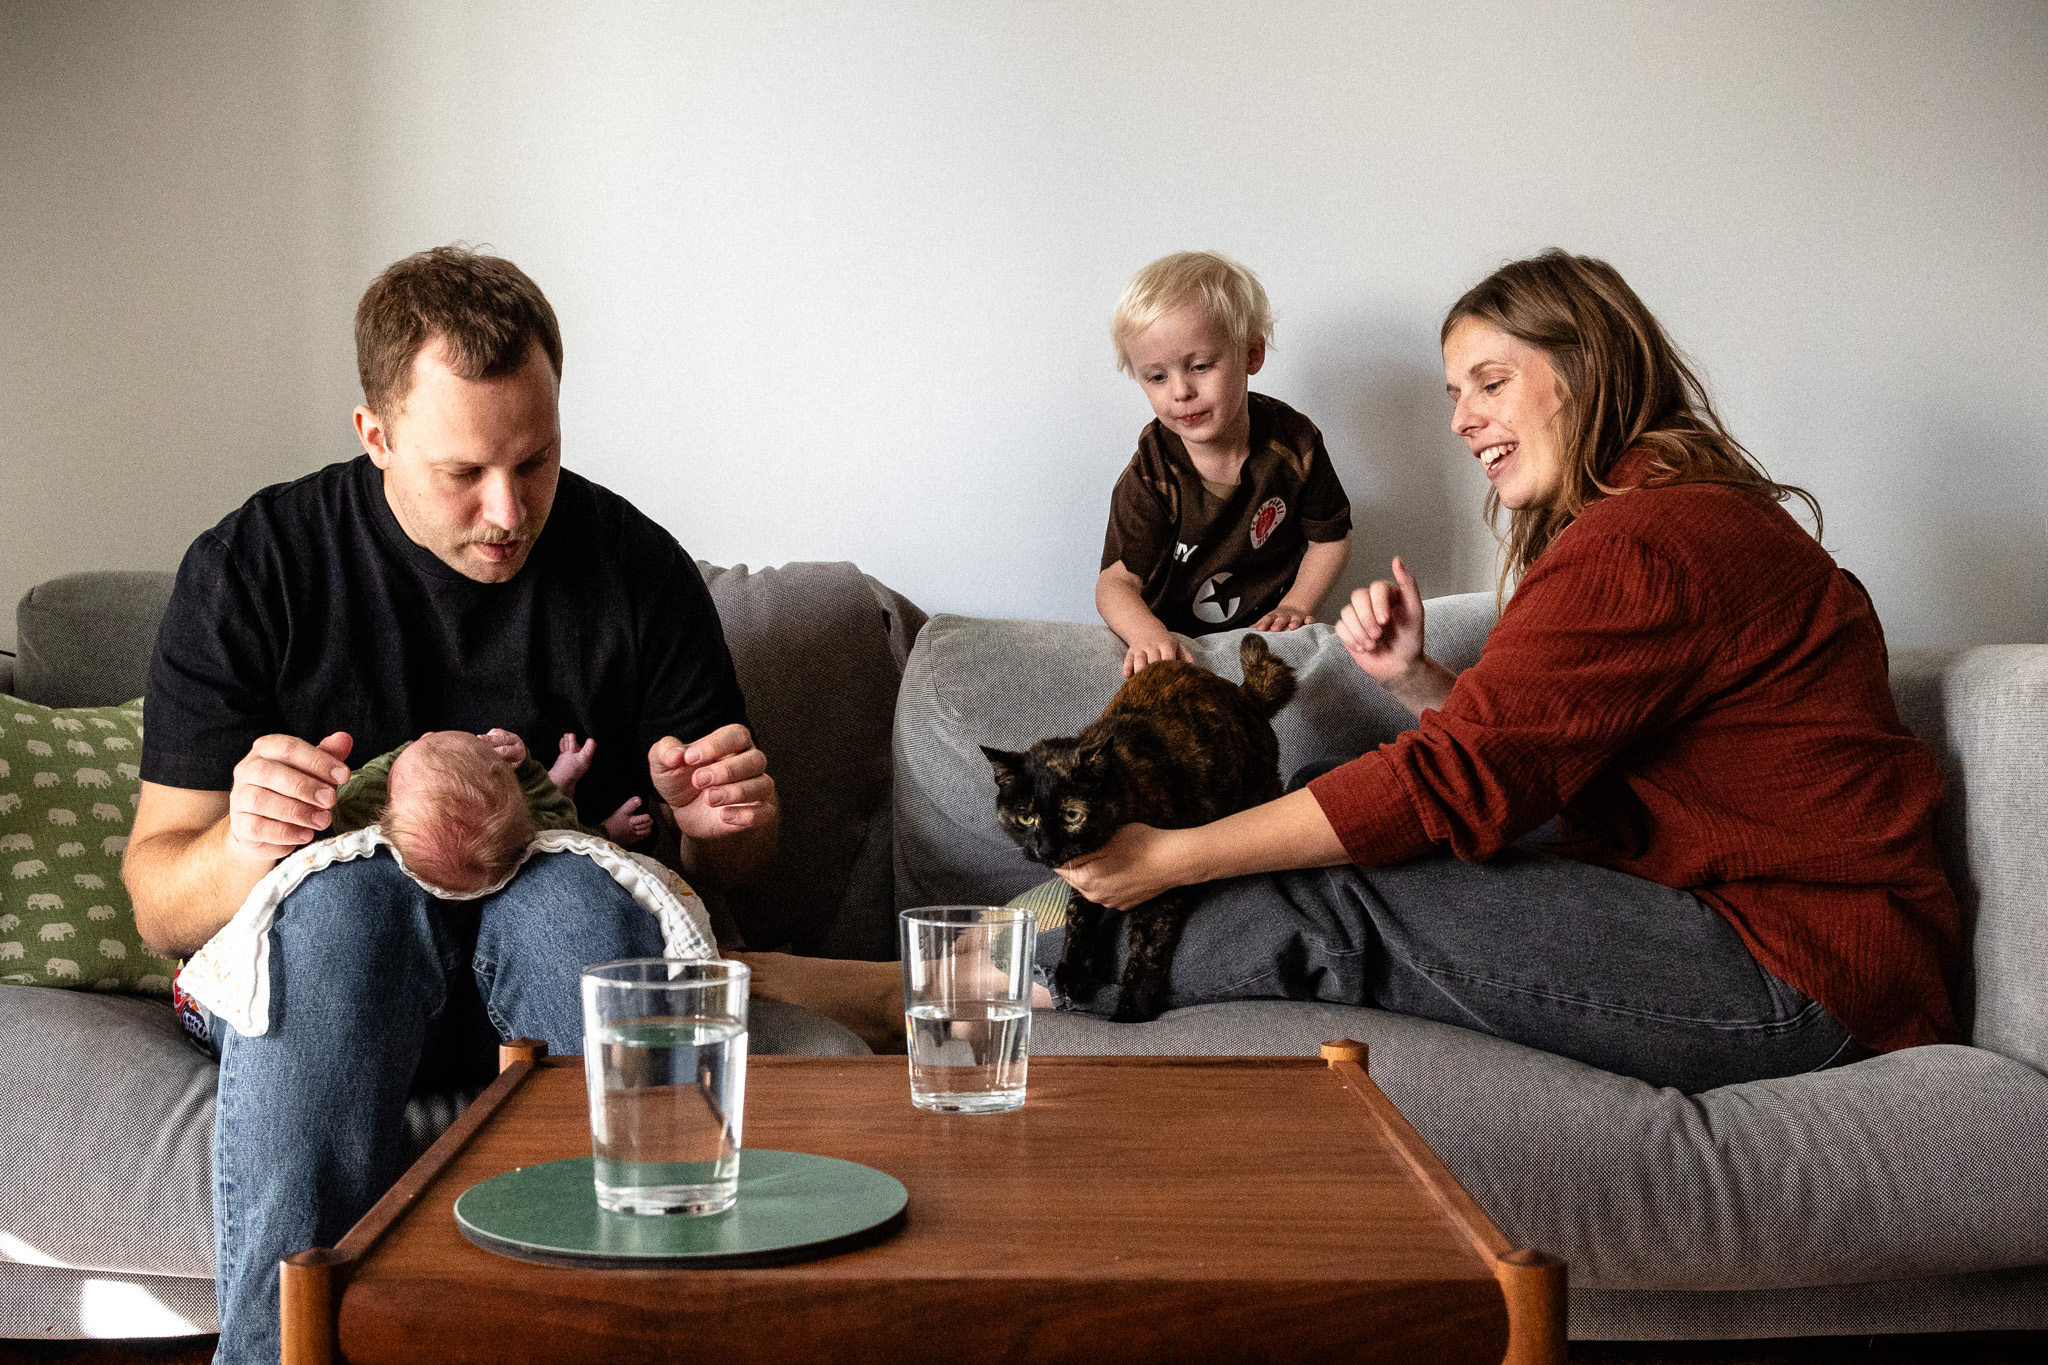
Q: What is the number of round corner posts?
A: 4